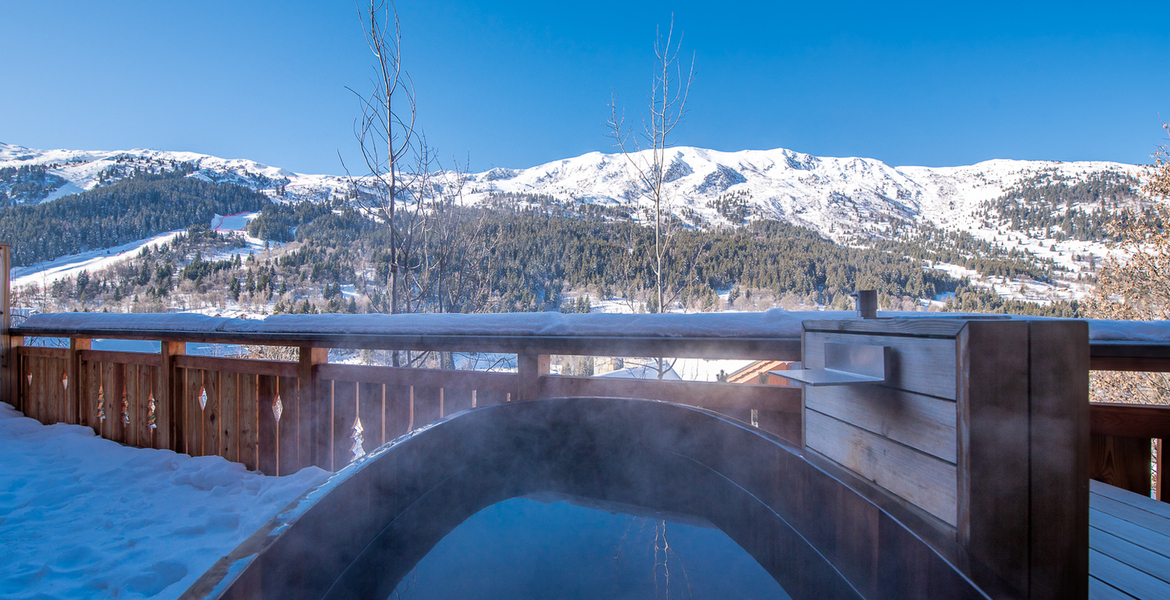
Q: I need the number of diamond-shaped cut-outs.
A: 4